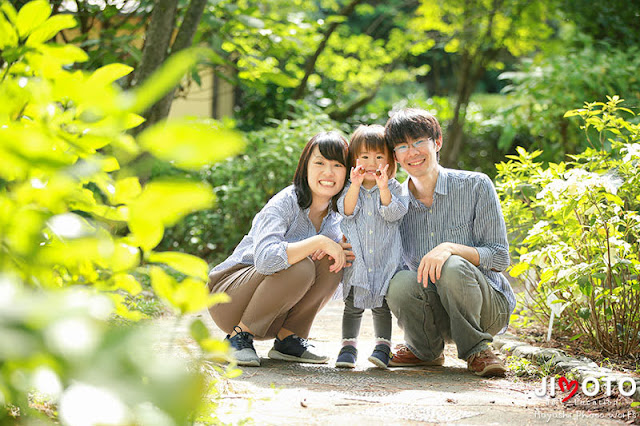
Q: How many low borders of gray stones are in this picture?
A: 1